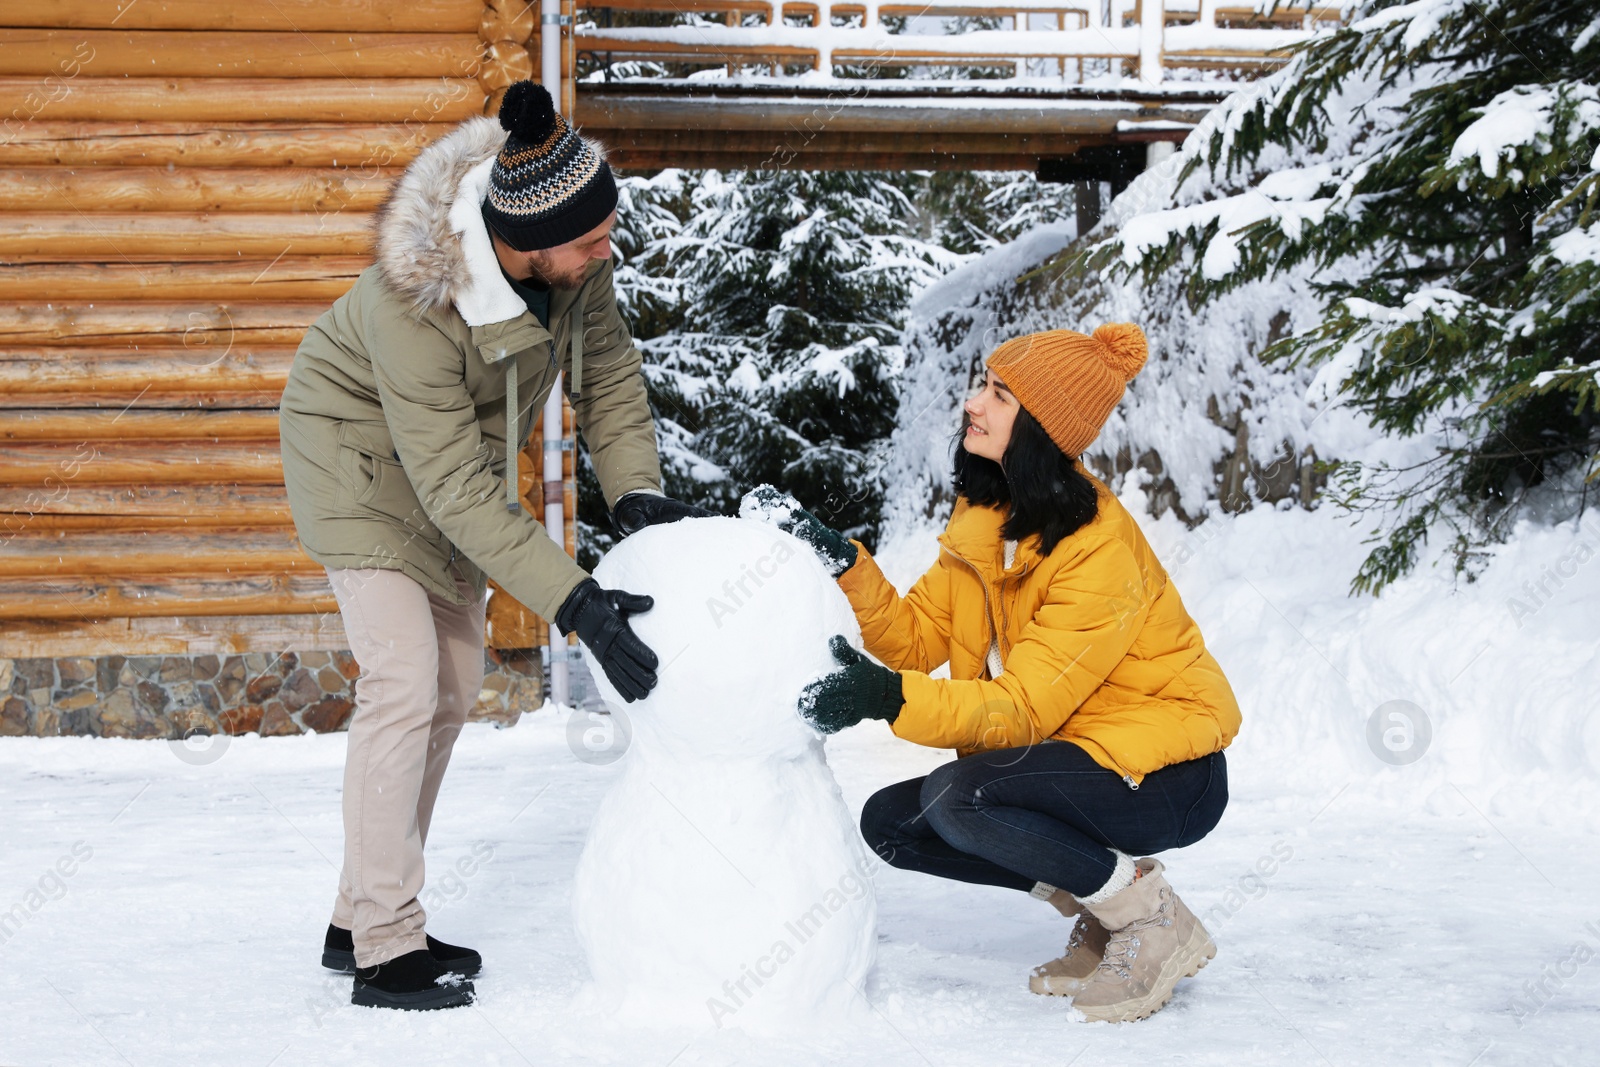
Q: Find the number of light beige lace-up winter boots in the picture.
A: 2